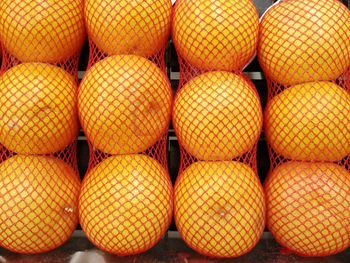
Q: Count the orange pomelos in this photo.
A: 12